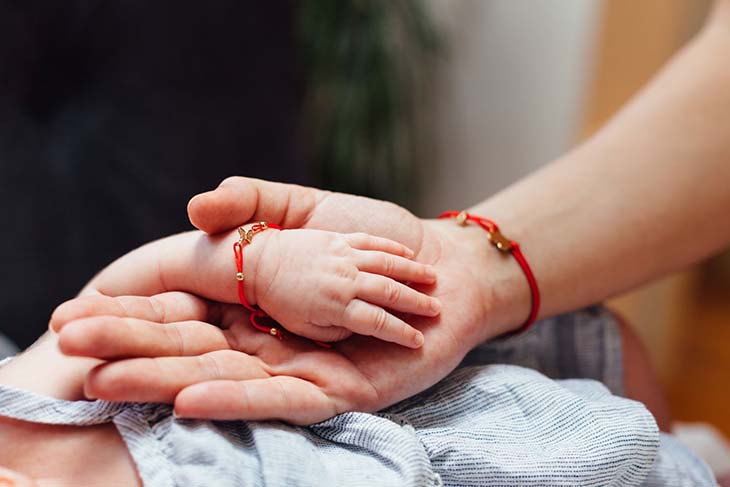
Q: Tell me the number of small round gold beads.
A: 4